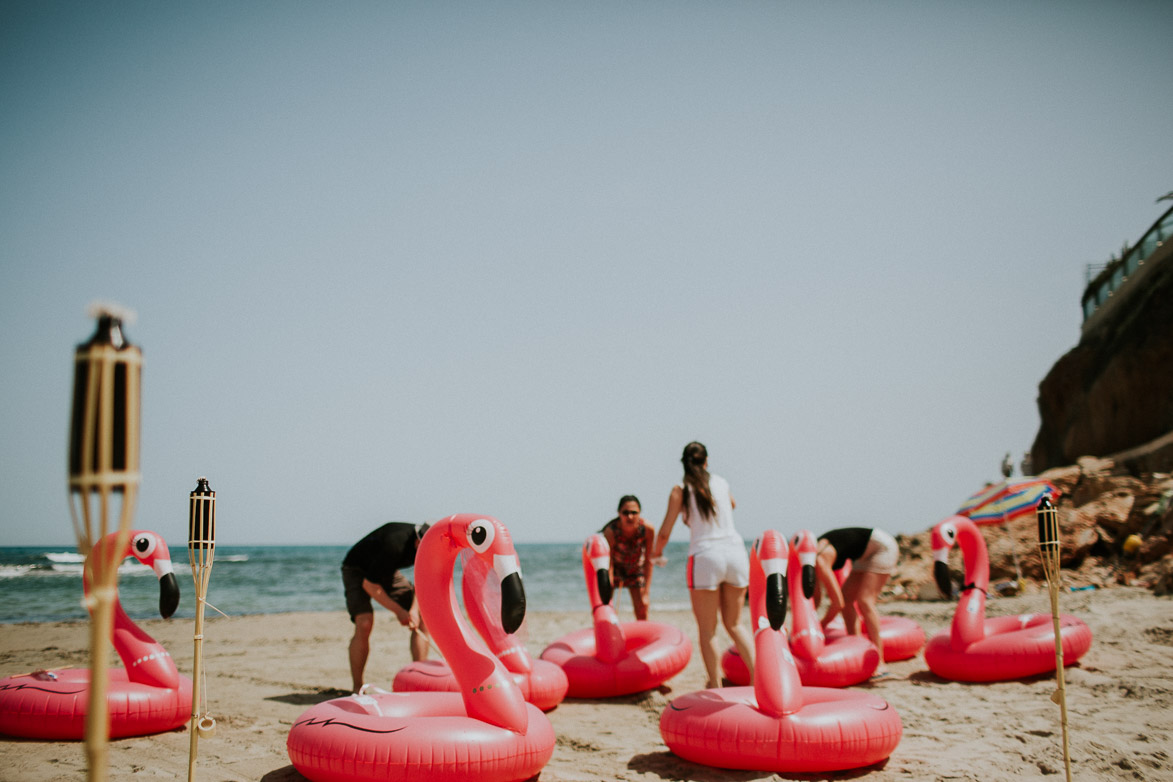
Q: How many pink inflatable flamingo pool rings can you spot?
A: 8